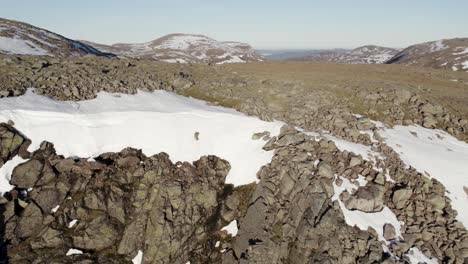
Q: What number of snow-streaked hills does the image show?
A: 4